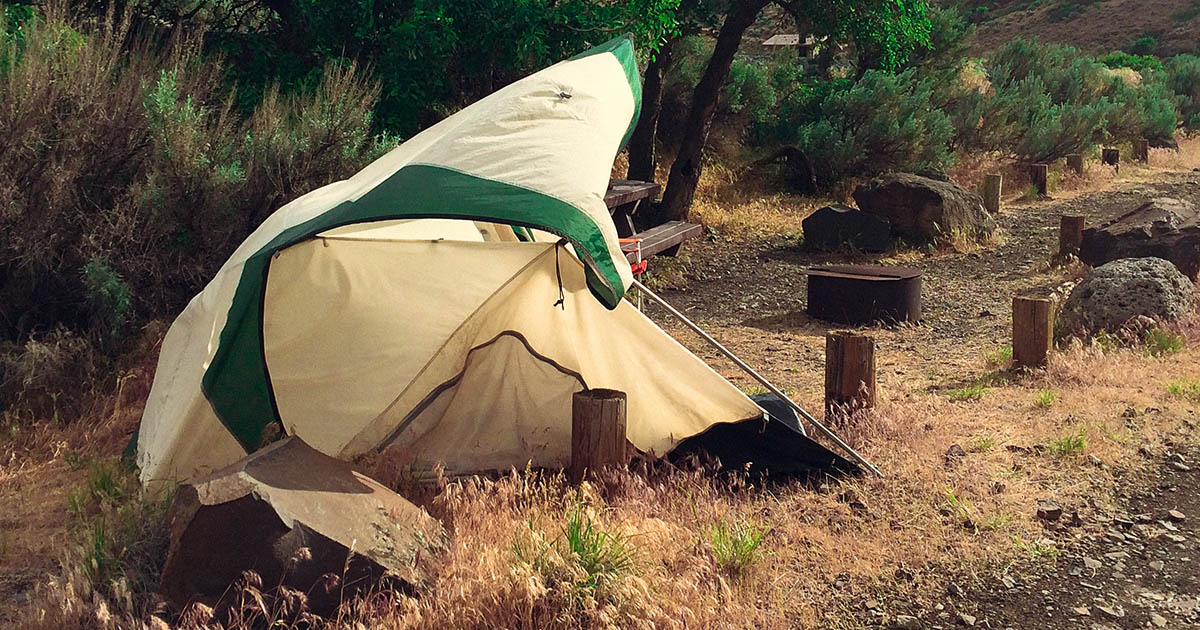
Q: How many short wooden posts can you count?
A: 9